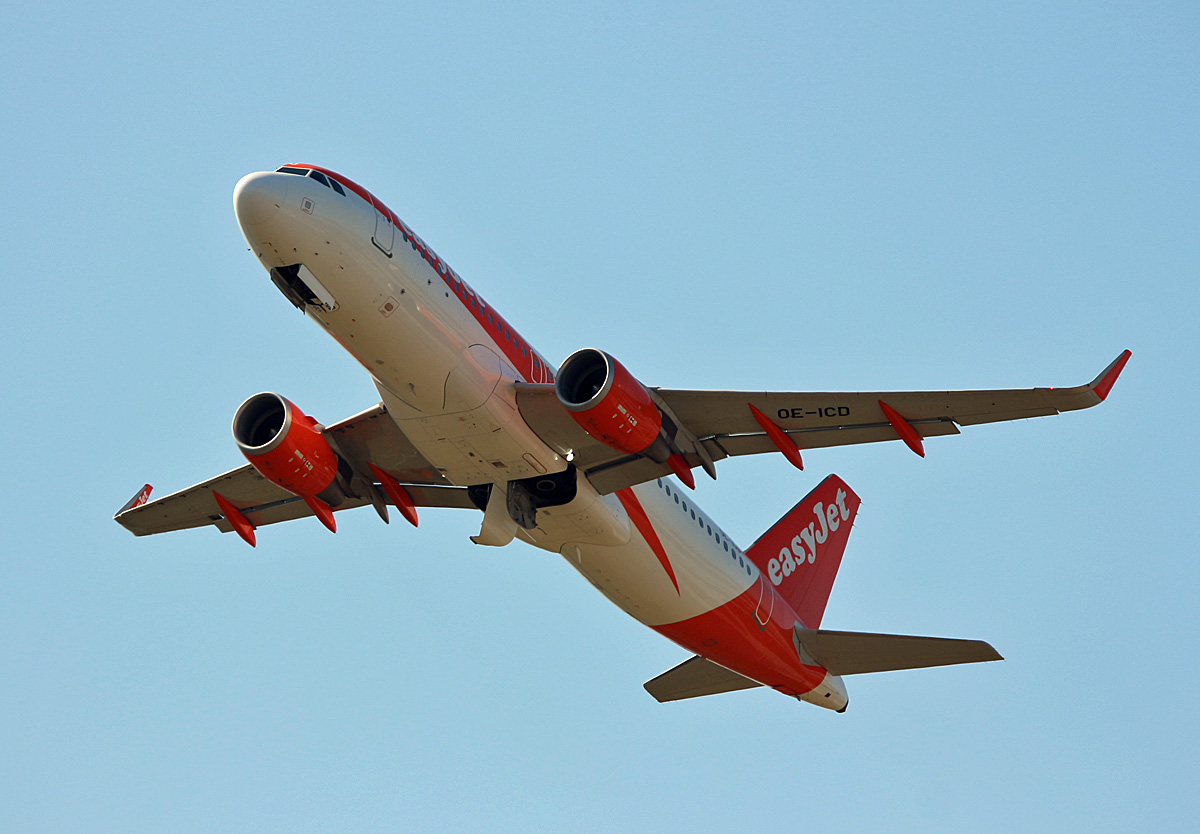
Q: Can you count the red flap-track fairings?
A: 6